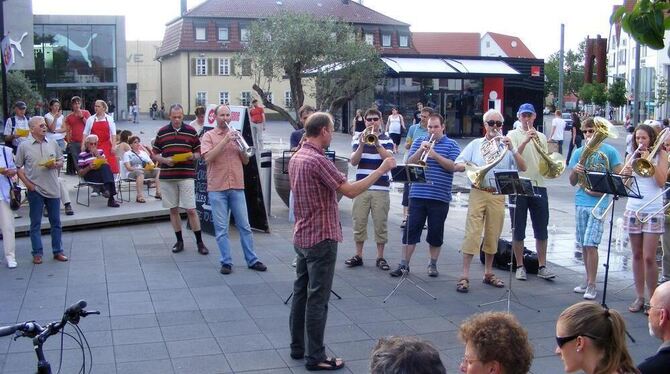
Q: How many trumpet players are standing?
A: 3